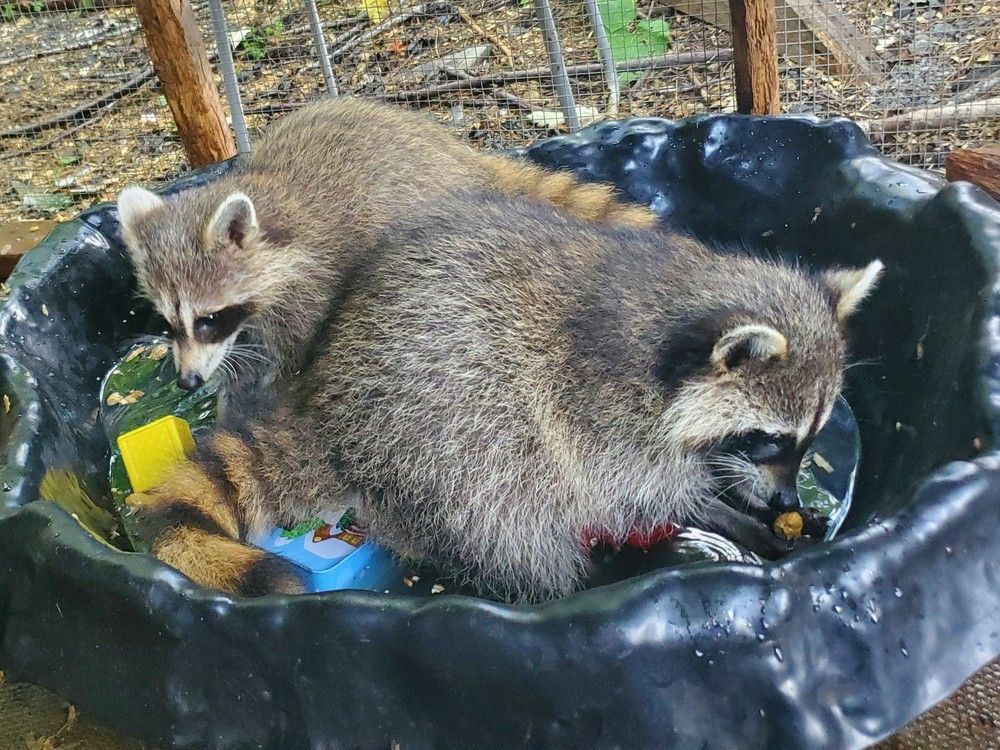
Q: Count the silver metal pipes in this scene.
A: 4